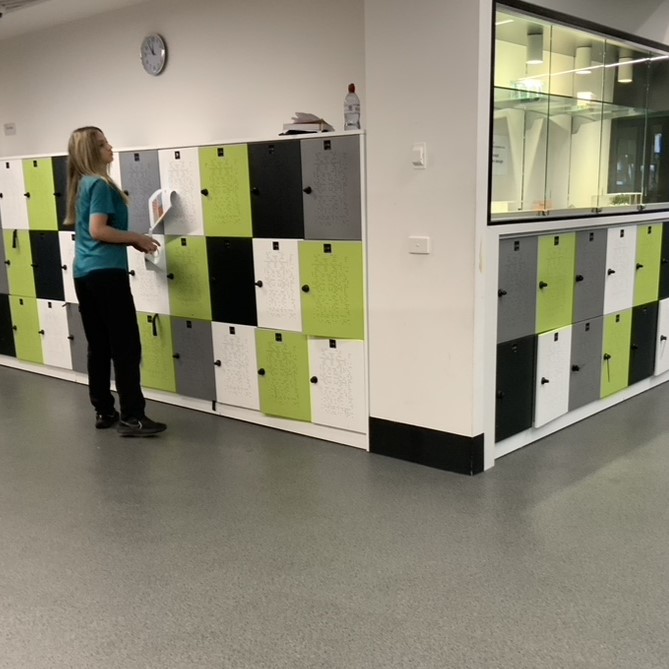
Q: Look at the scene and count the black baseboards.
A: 1